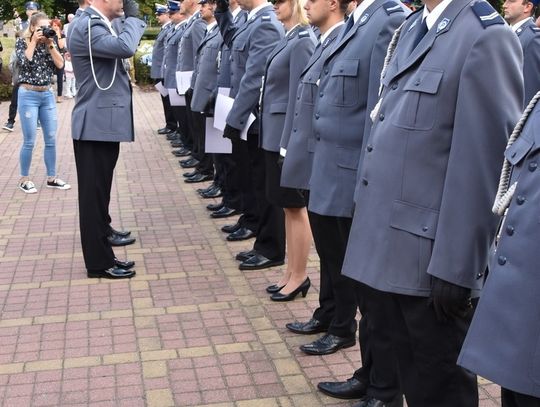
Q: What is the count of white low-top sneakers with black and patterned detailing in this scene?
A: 2